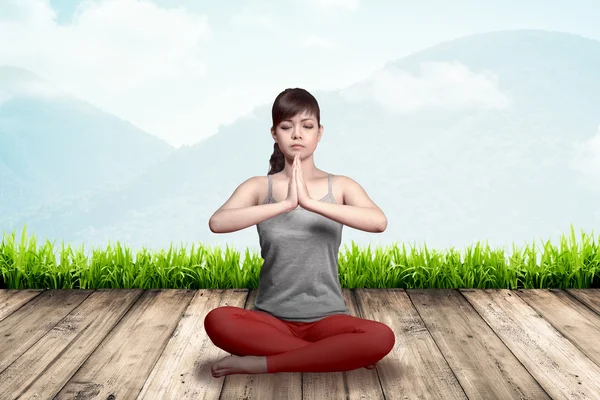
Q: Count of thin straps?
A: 2